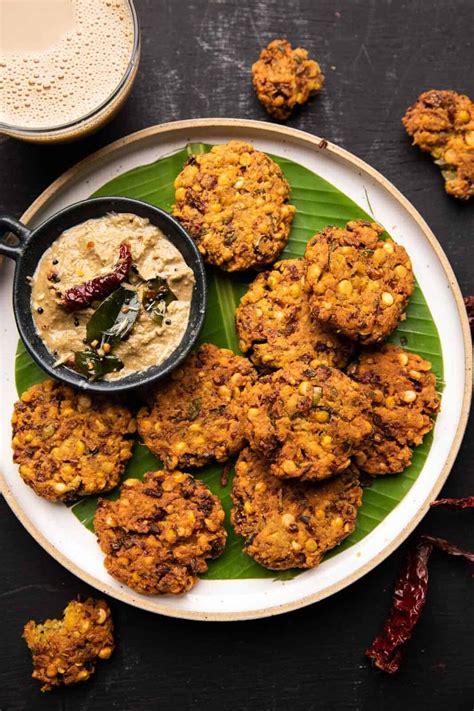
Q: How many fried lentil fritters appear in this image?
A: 12